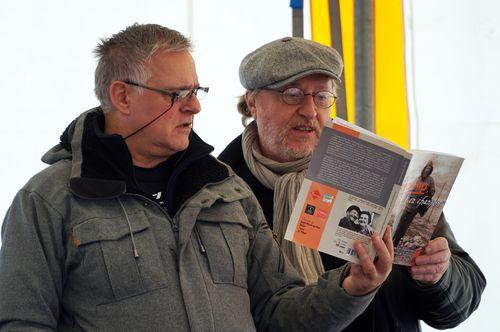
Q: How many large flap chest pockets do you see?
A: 2